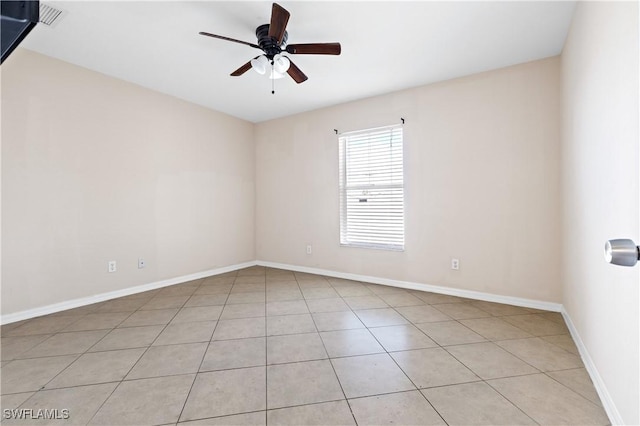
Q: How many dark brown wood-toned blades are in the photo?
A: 5